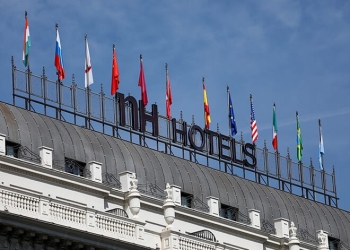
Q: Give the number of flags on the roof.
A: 12